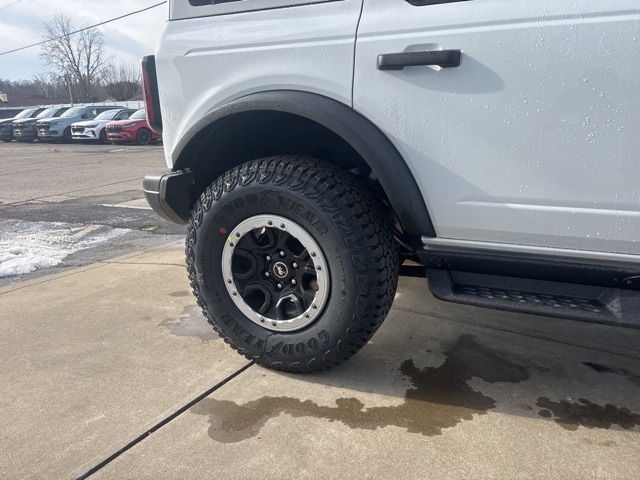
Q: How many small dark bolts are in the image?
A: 12